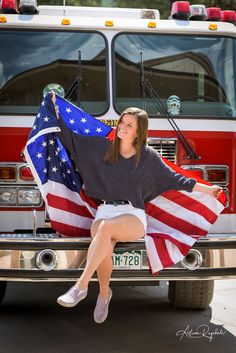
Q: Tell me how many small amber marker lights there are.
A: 5